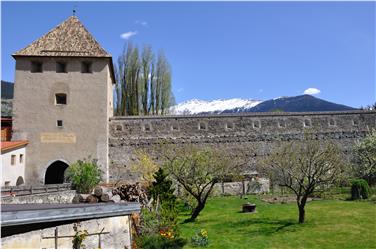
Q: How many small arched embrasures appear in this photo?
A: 10